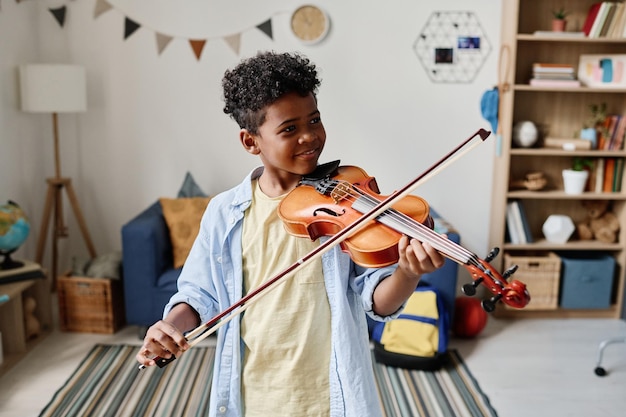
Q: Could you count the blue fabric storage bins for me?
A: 1